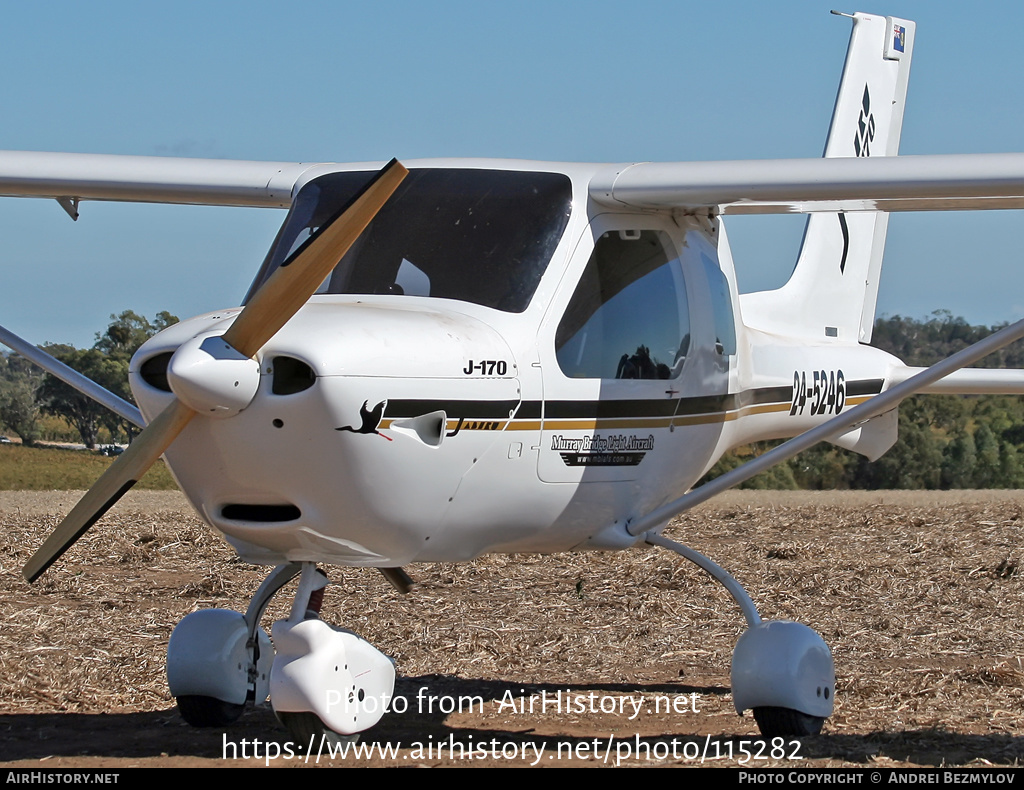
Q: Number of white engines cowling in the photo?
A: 1